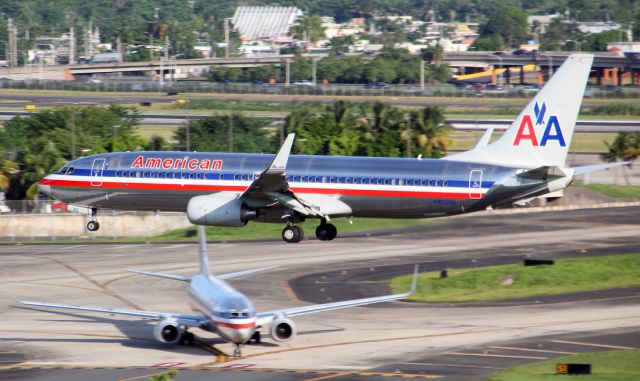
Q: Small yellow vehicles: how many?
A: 0